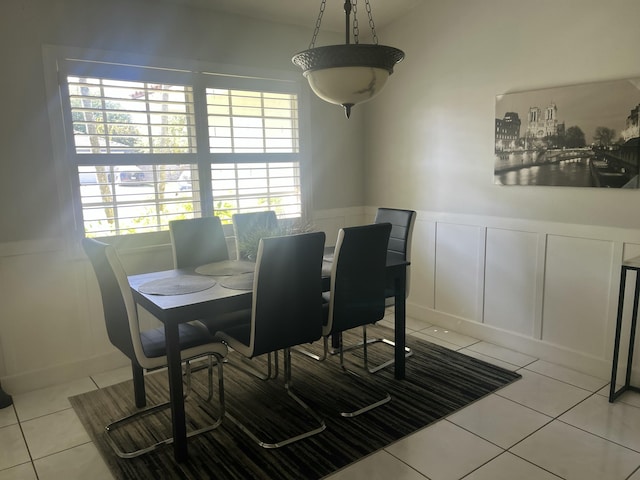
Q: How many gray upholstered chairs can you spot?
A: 6